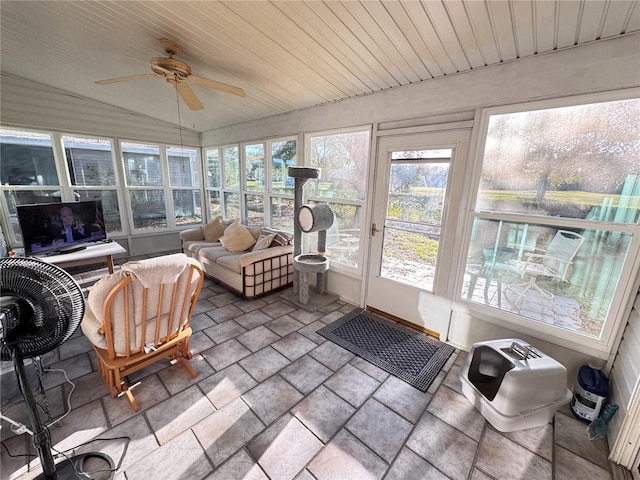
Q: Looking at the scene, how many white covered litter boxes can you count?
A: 1